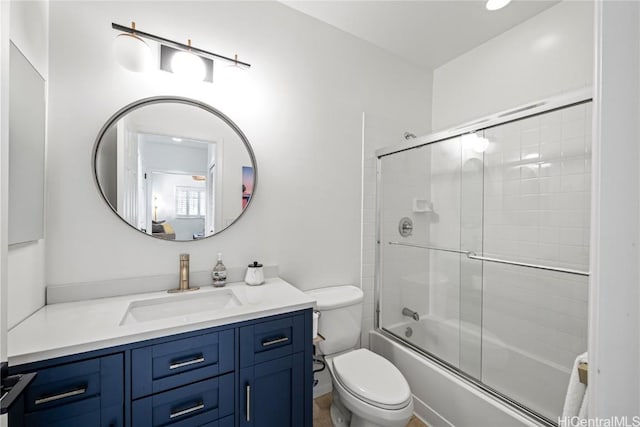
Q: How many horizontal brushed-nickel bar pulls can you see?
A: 4